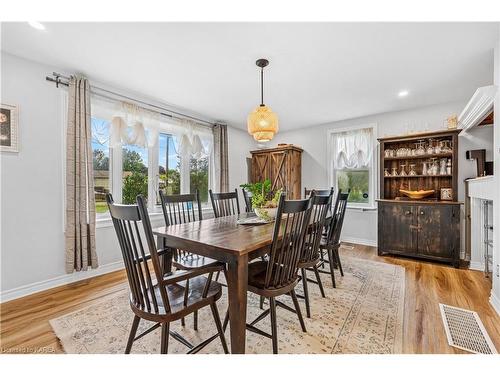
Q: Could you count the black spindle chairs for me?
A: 8